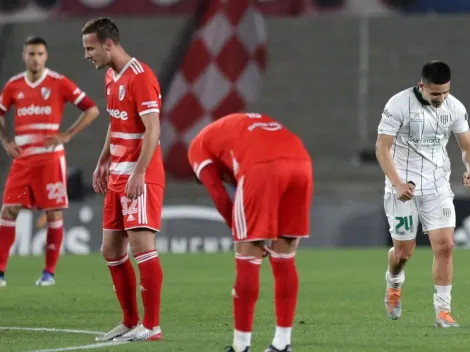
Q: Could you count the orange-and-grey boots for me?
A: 2